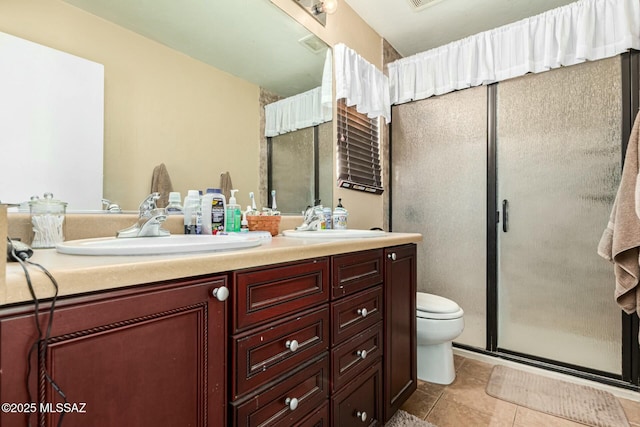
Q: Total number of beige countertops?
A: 1